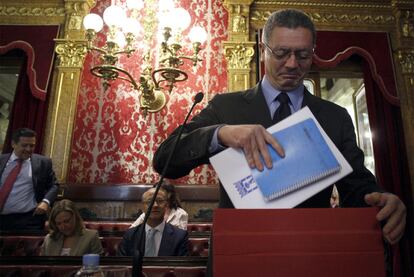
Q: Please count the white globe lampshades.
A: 8